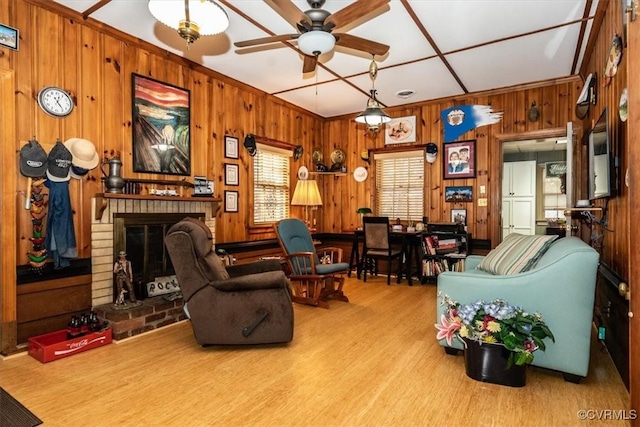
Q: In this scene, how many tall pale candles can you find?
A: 0